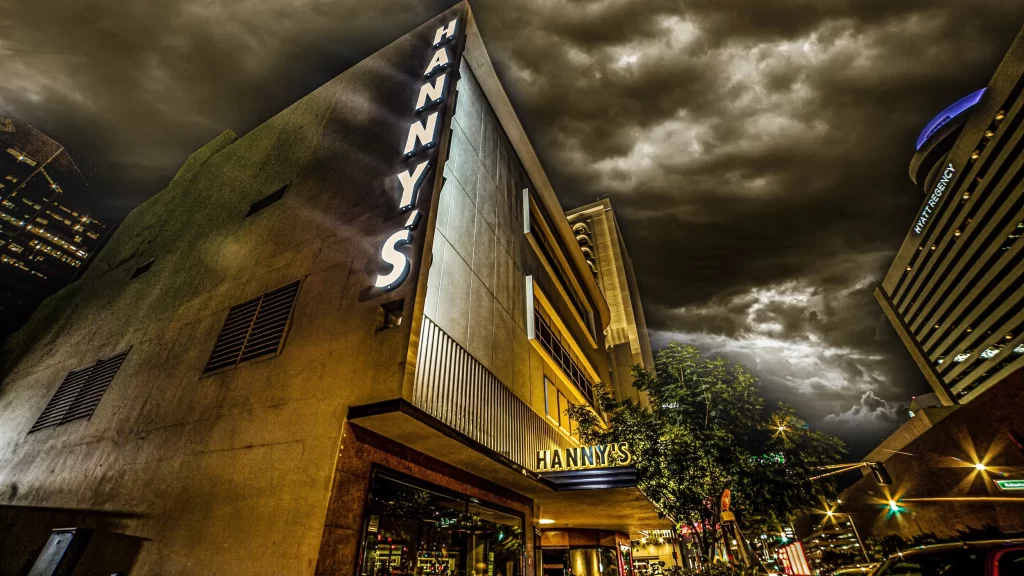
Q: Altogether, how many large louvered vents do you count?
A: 2